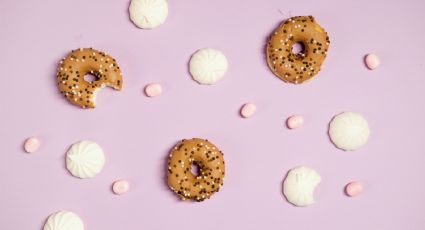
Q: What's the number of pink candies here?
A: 7